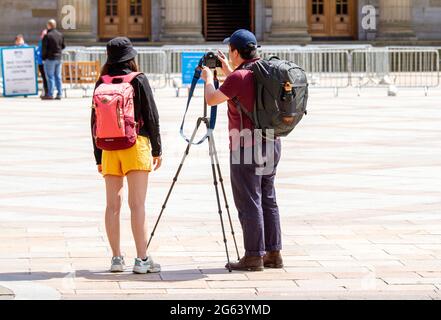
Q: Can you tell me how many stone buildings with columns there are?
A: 1